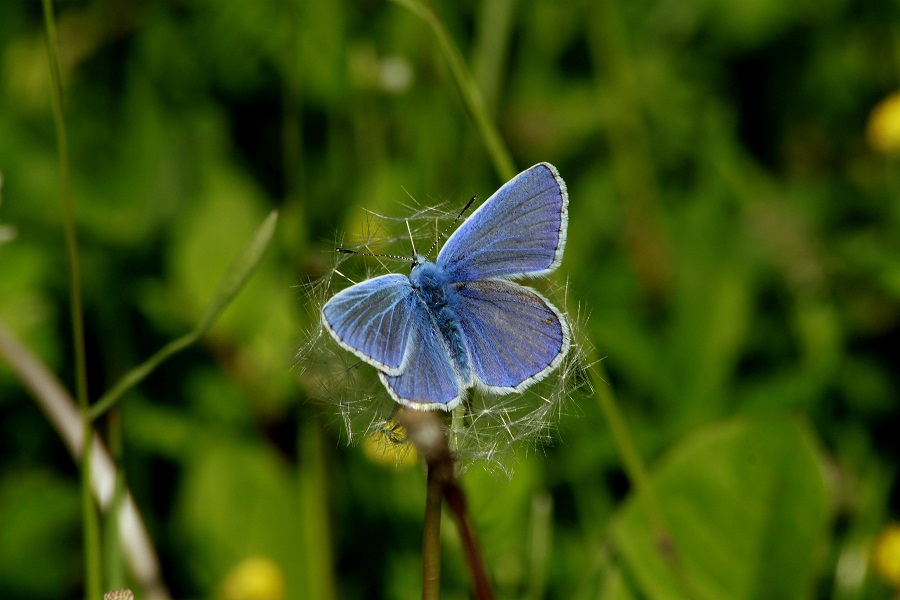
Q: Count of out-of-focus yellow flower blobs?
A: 4